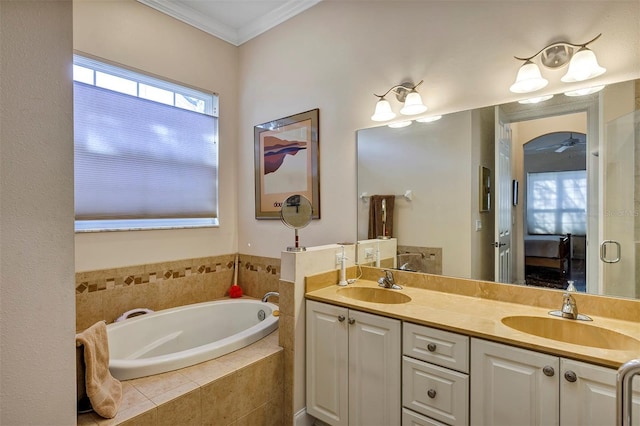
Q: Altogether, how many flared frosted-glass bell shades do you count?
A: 4